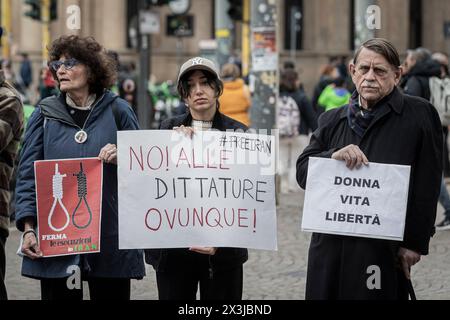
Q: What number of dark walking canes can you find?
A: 1